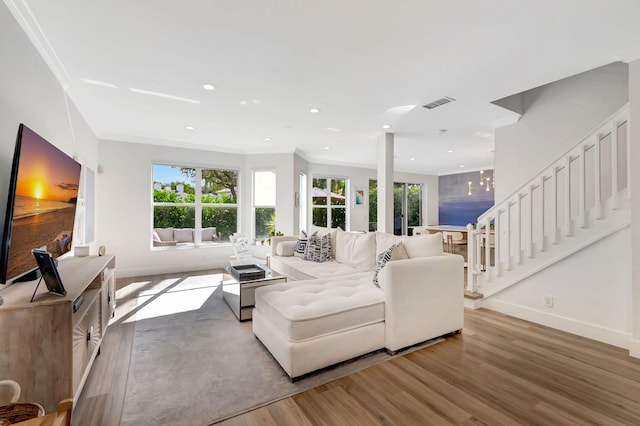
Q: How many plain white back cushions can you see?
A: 3